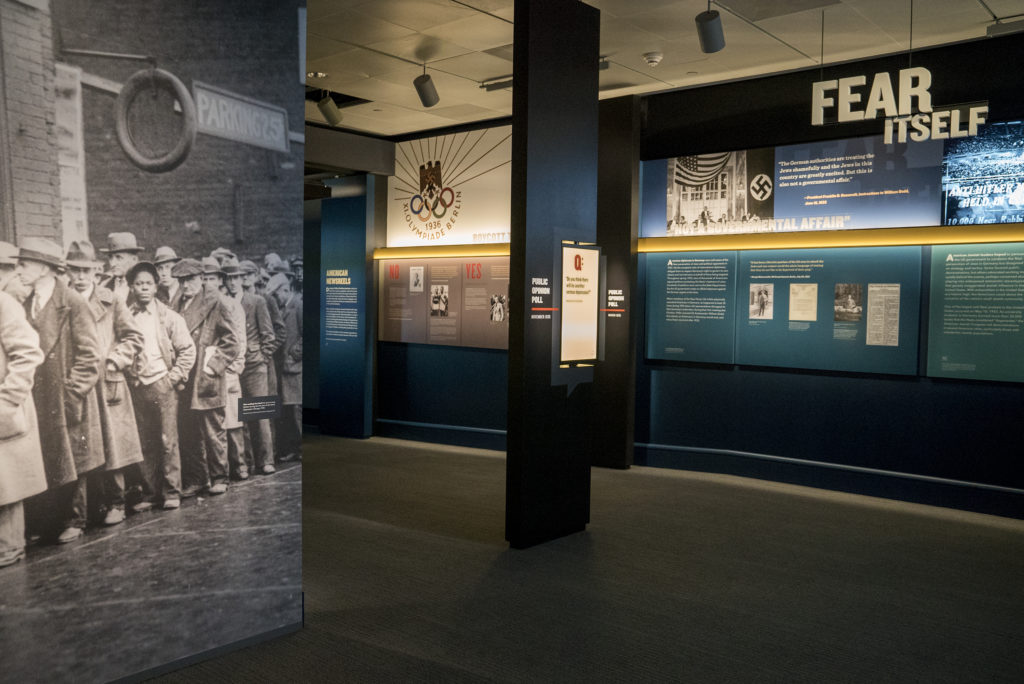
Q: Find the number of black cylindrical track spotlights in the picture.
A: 3